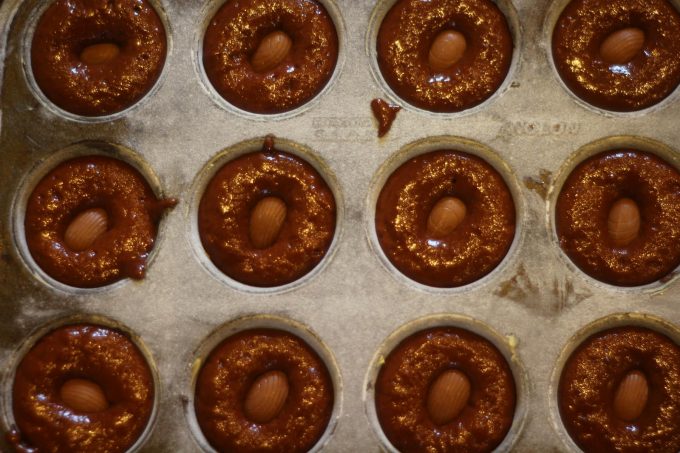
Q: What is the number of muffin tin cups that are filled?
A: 12